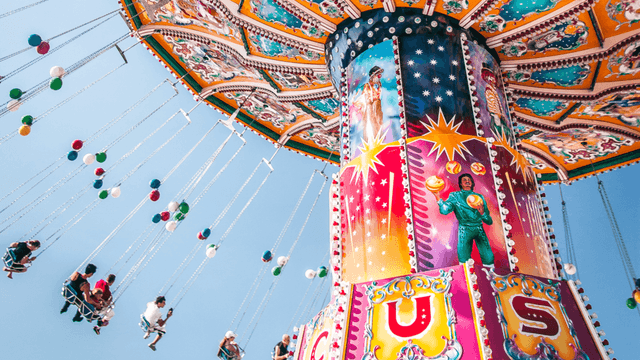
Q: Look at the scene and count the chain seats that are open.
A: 0